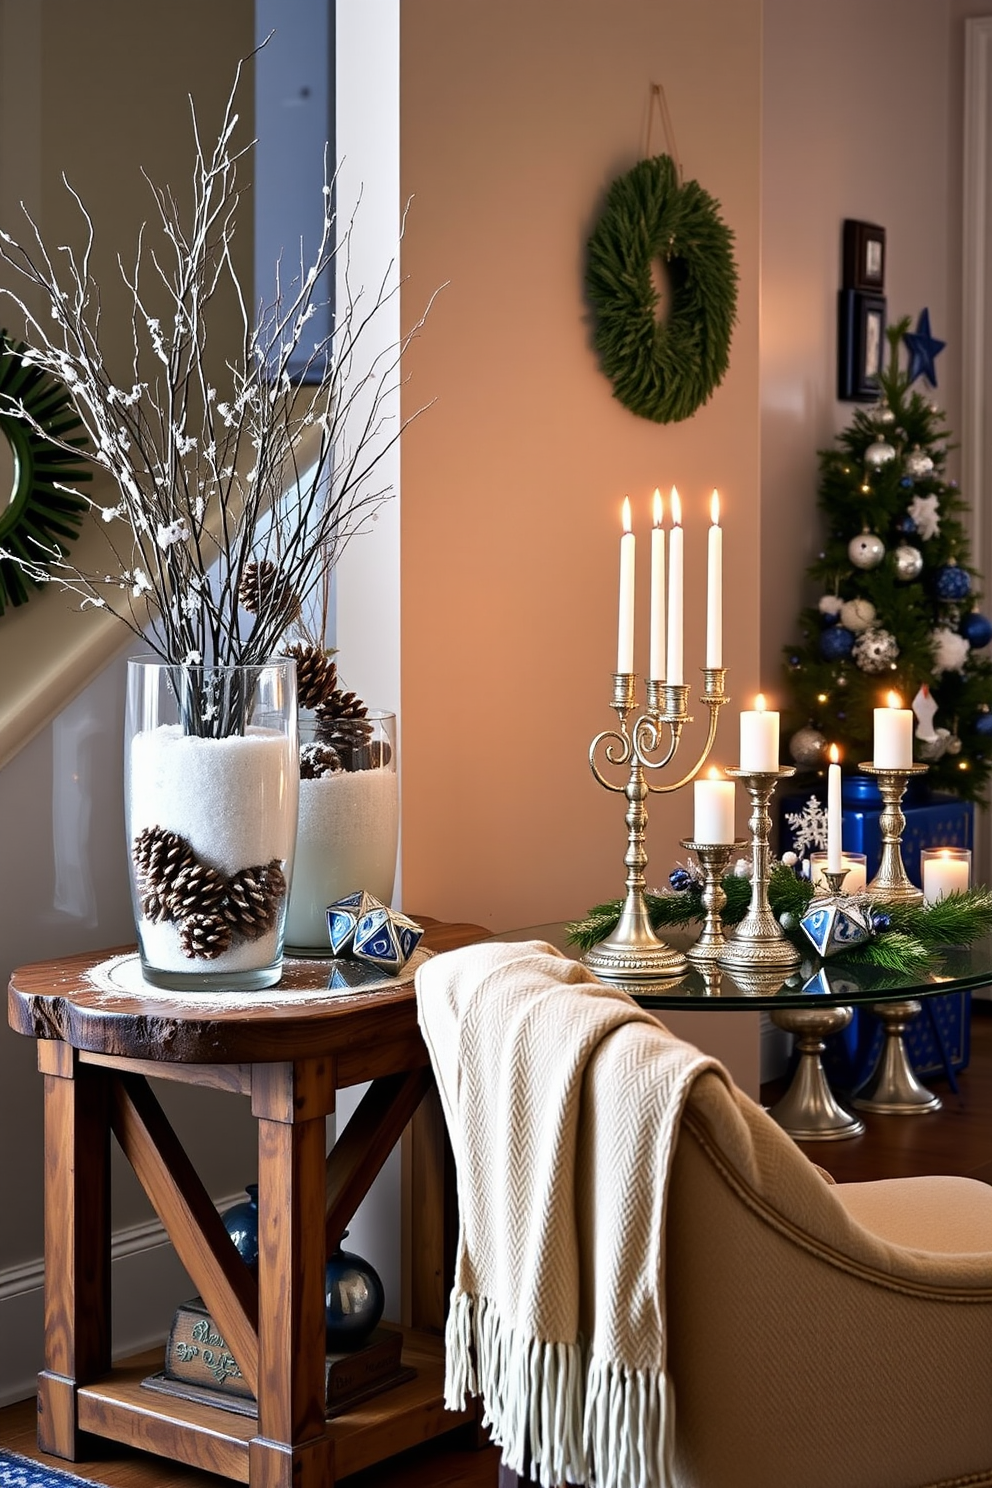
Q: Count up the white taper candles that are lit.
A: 5